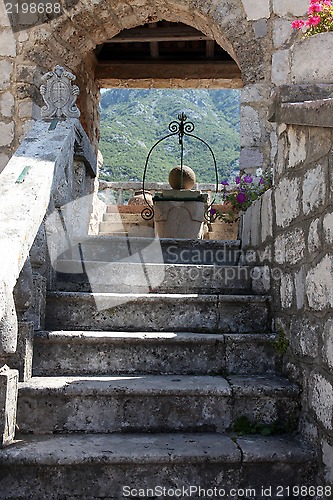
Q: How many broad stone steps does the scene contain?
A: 6